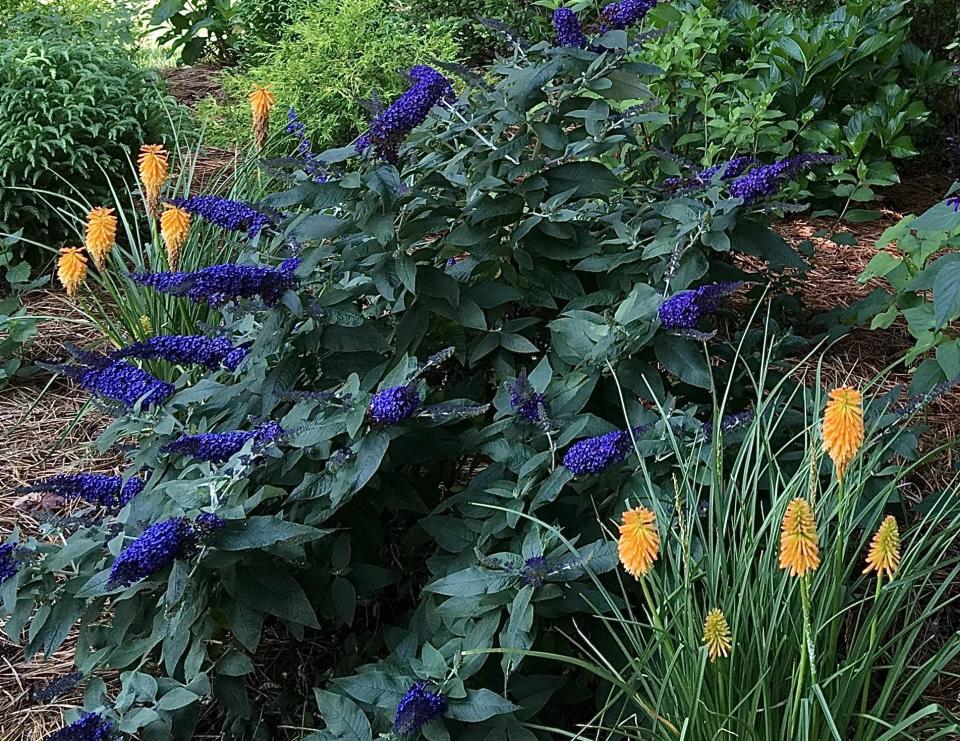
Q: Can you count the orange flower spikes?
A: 10